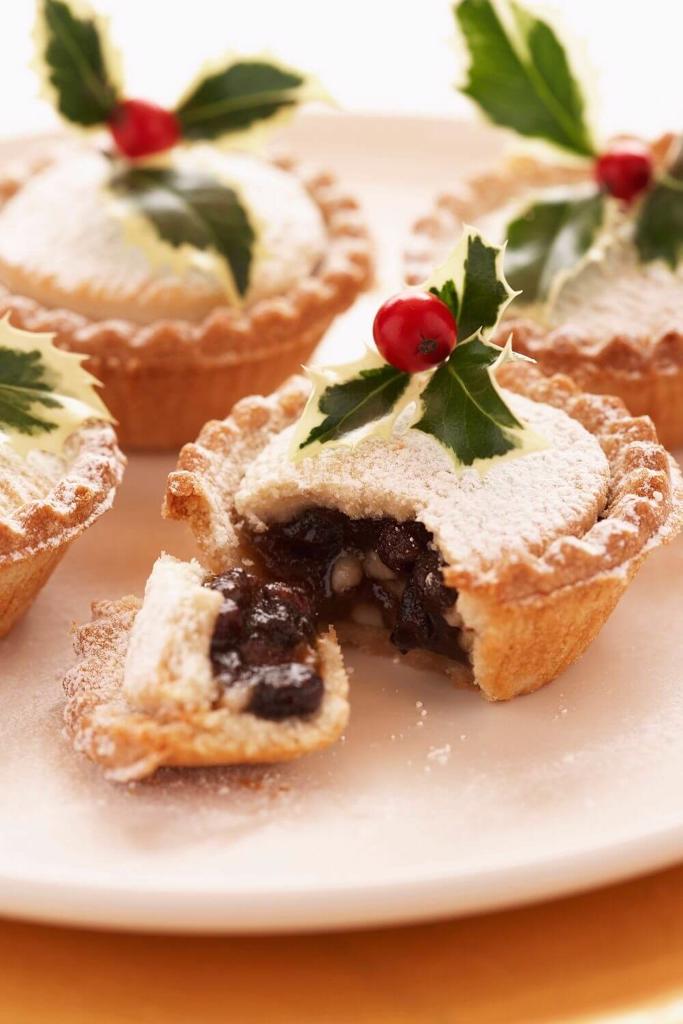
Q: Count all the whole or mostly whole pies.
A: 4